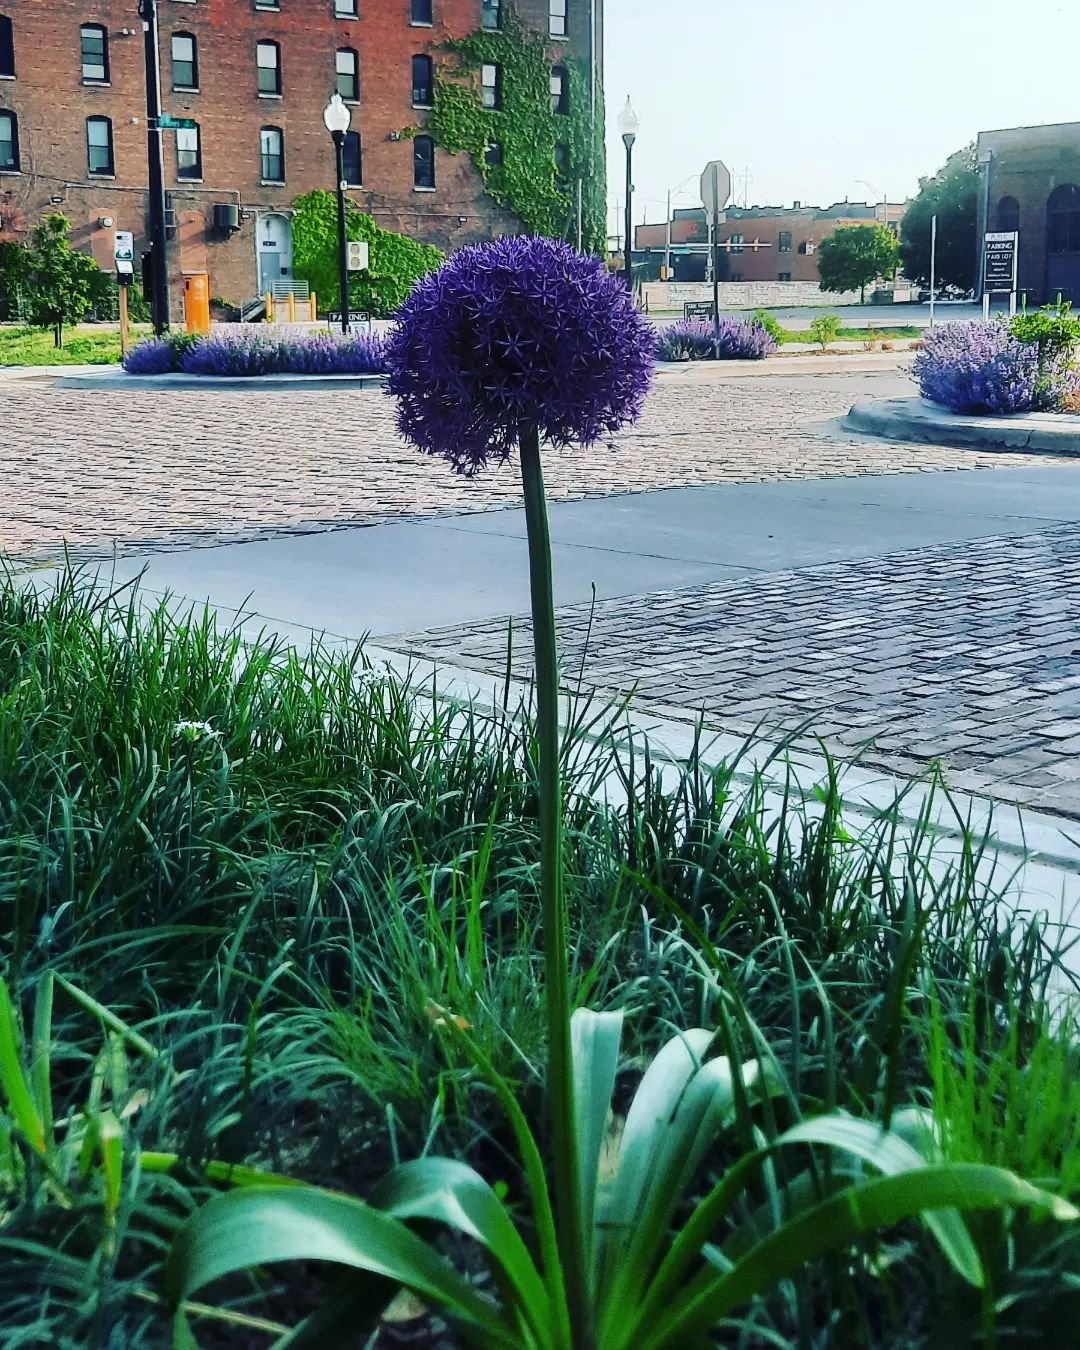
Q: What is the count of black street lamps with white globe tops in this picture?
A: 2